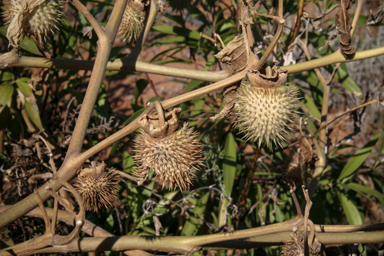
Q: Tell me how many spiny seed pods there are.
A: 6